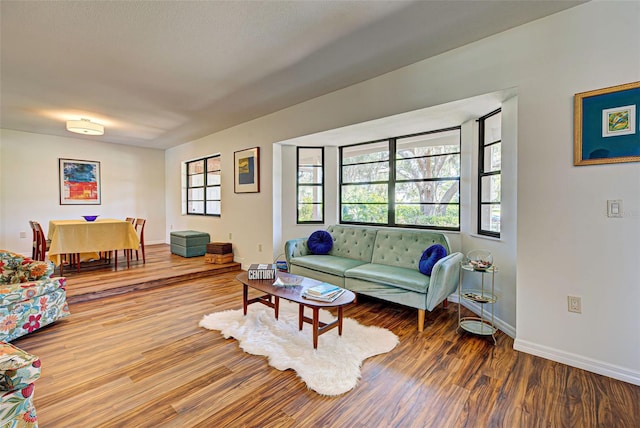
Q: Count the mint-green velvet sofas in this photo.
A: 1